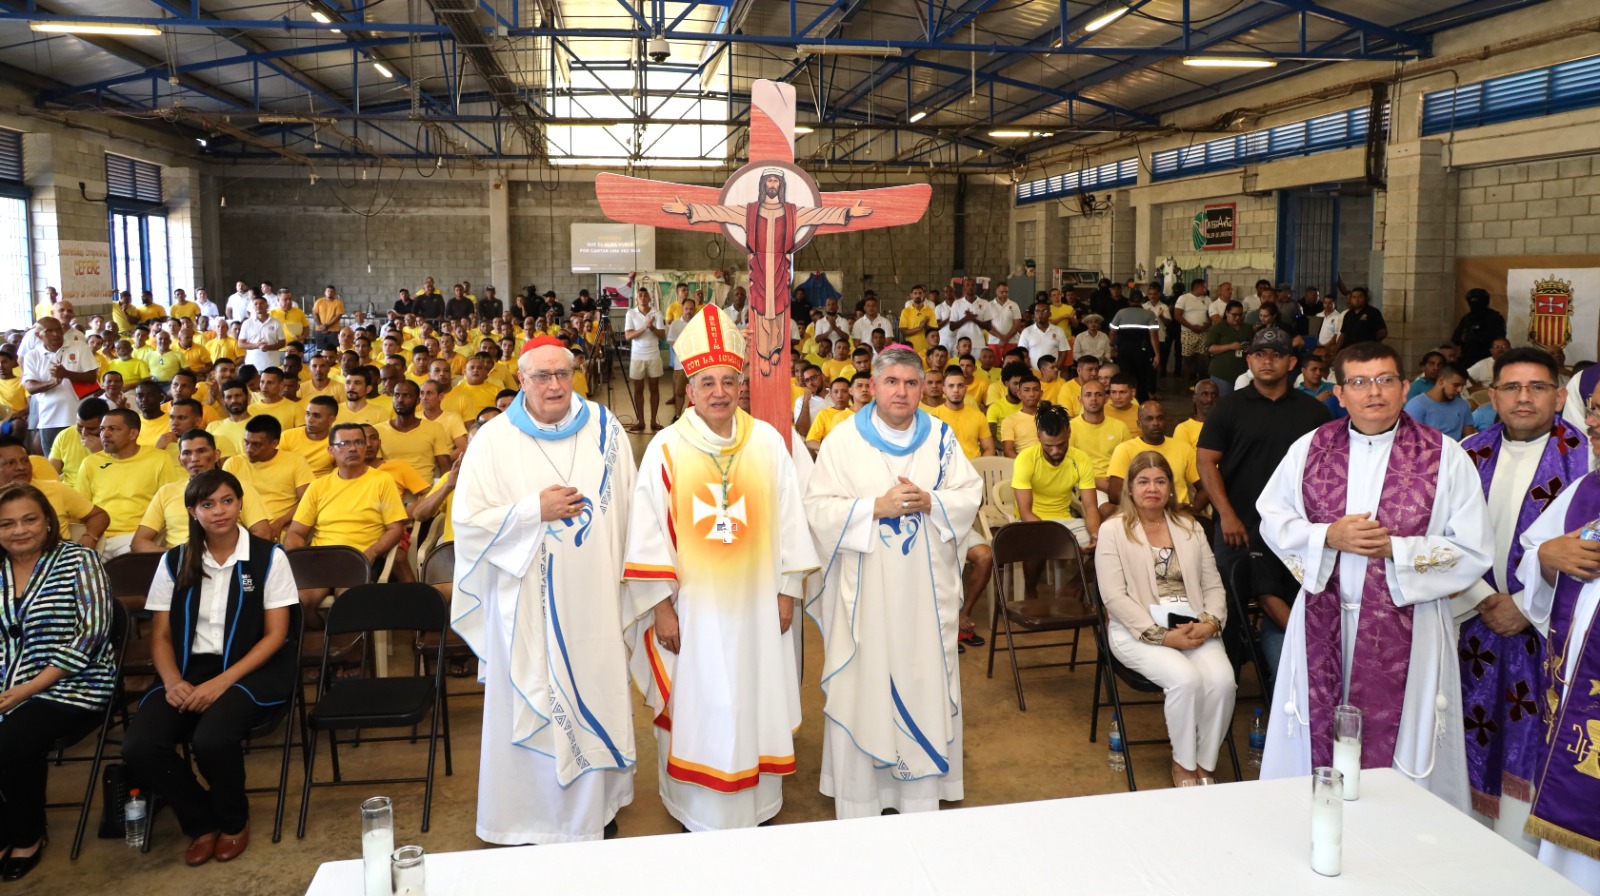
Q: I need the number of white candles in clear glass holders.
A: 4